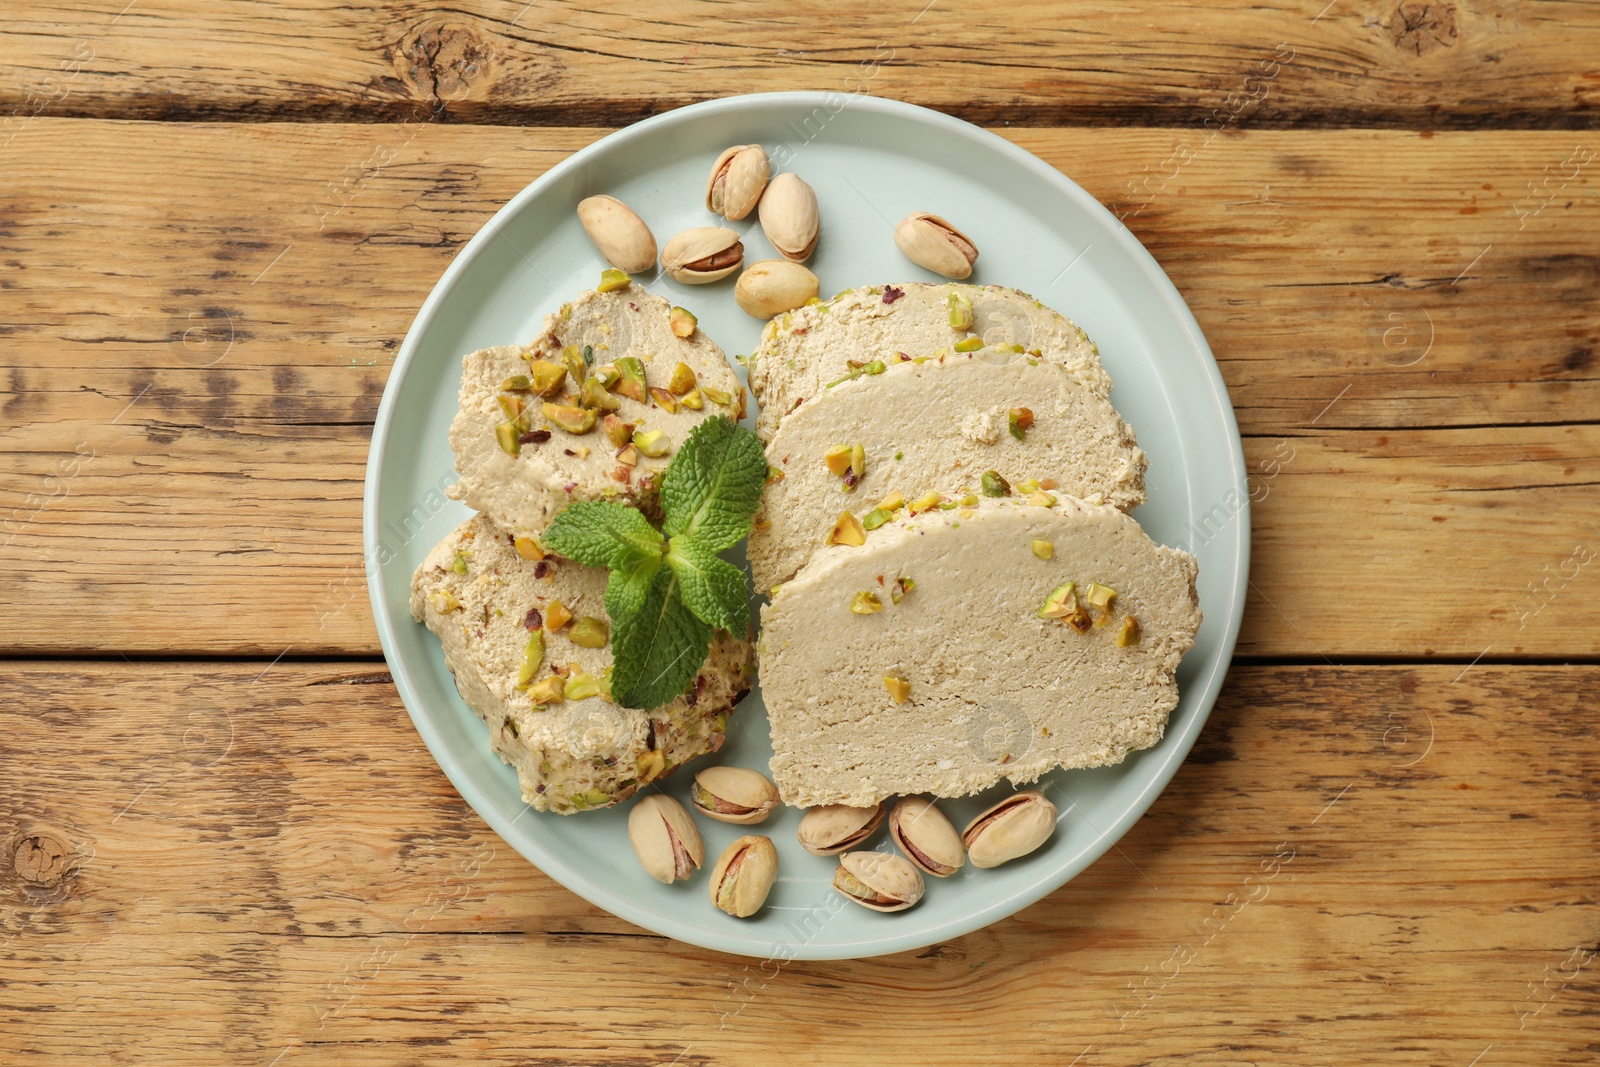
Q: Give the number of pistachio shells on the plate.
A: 13